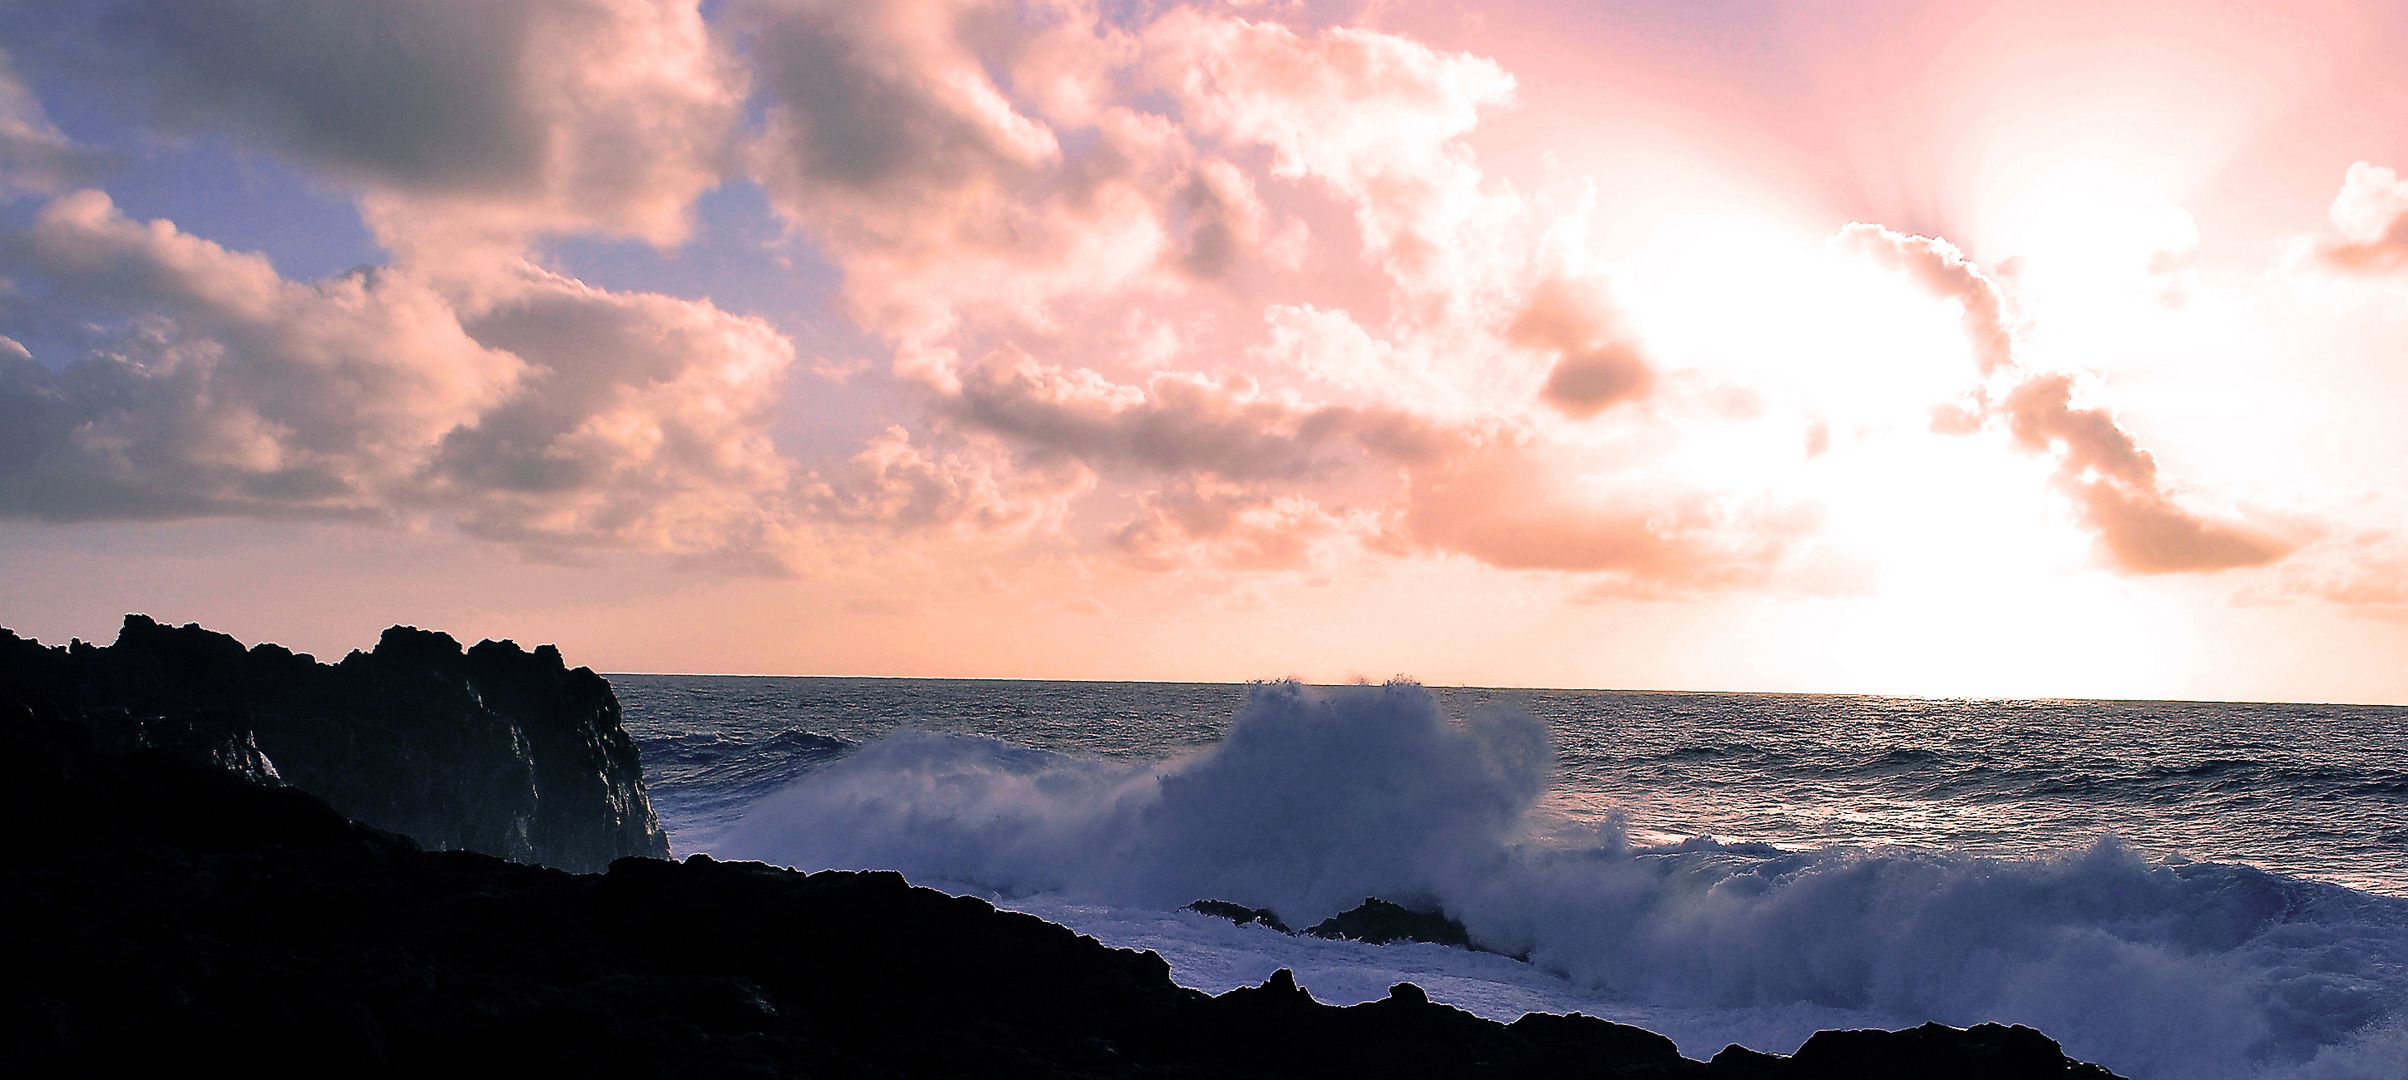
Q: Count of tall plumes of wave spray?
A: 1